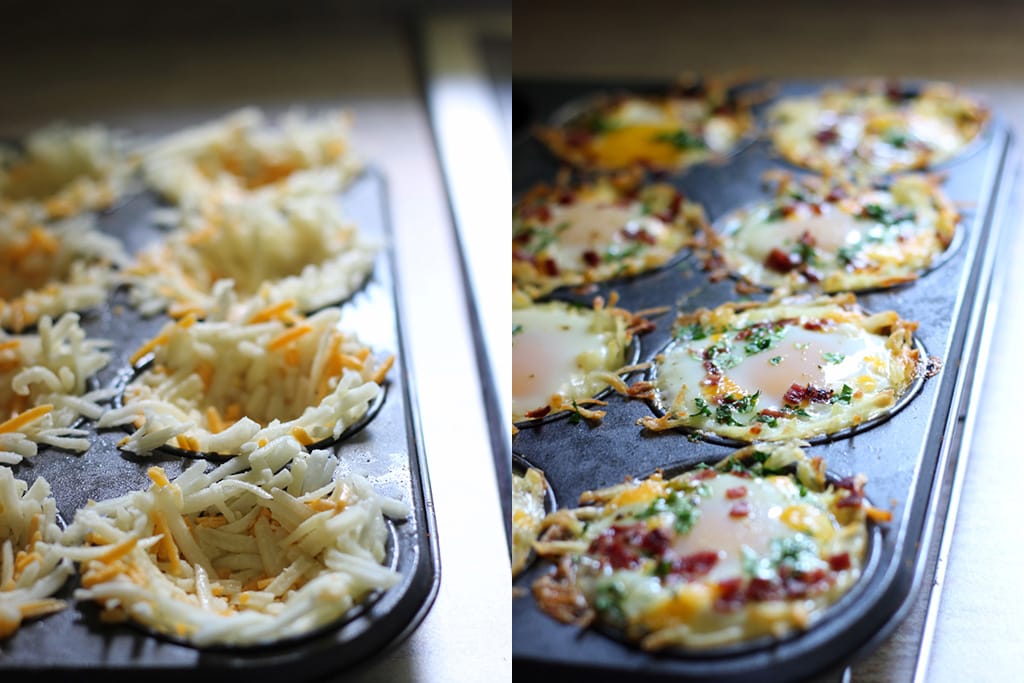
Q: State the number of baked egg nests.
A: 8